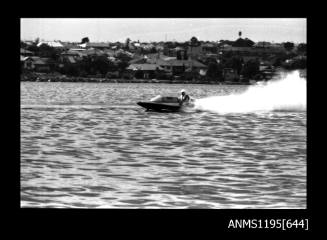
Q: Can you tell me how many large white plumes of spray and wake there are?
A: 1